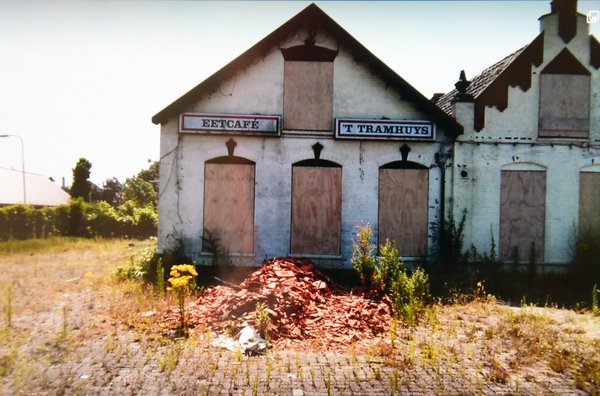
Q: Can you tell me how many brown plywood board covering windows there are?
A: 7